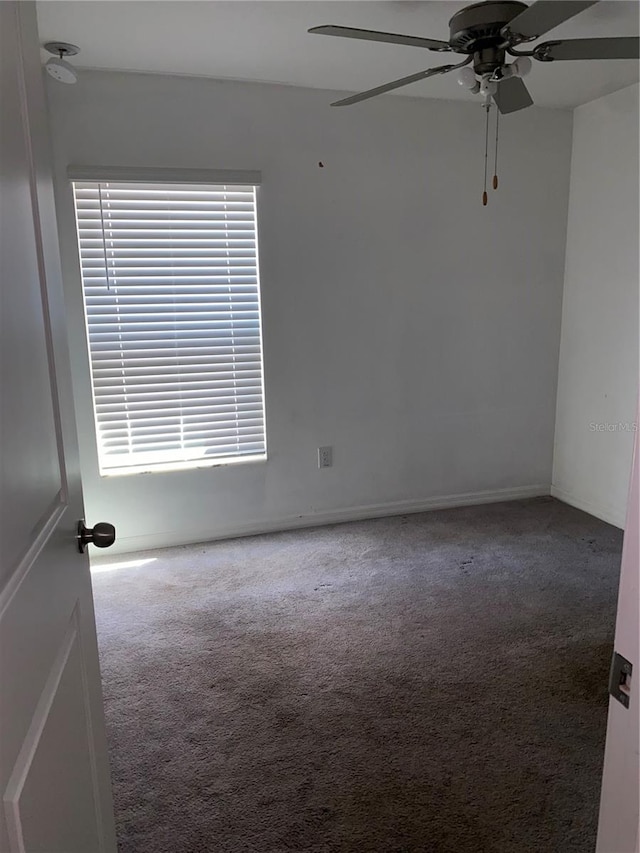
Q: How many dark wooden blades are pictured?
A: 5